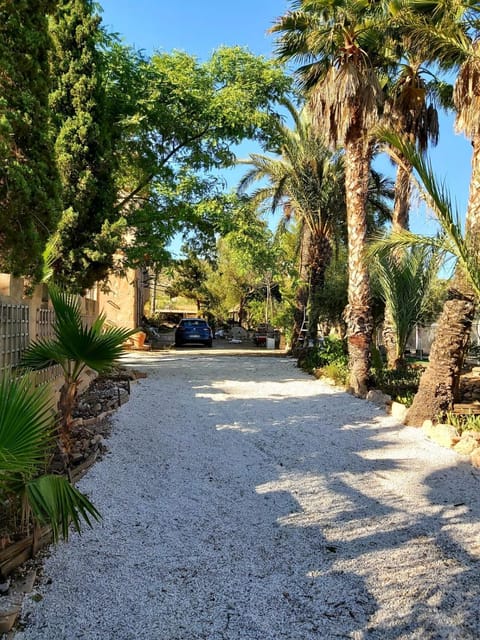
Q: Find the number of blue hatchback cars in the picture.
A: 1